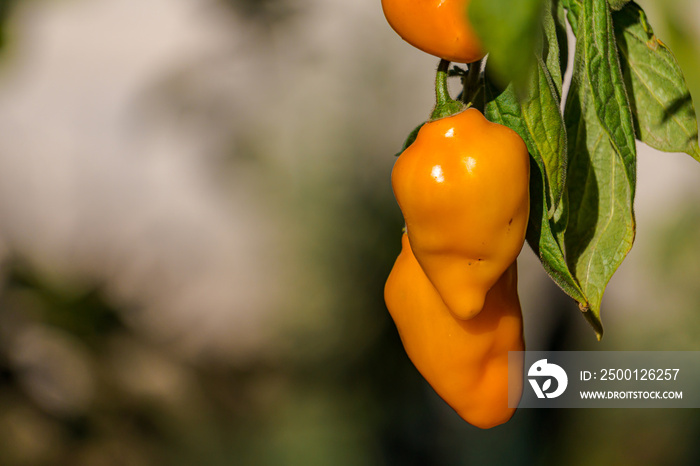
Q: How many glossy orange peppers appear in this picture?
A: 3